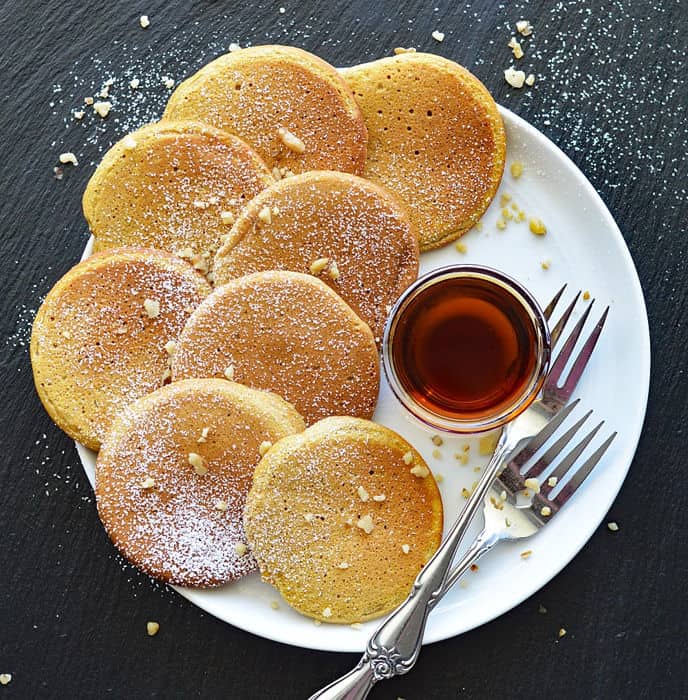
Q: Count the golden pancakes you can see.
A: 8